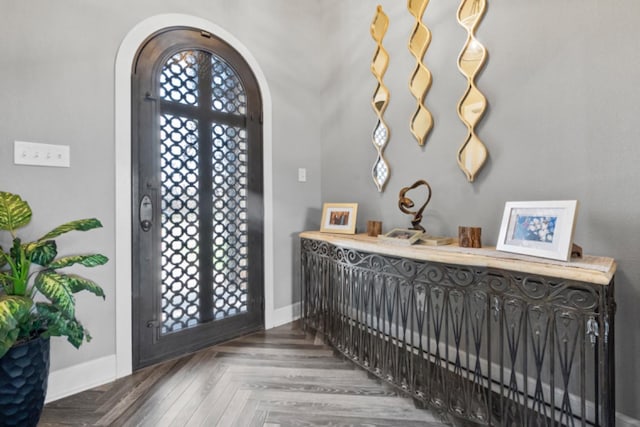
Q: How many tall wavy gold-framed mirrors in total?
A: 3